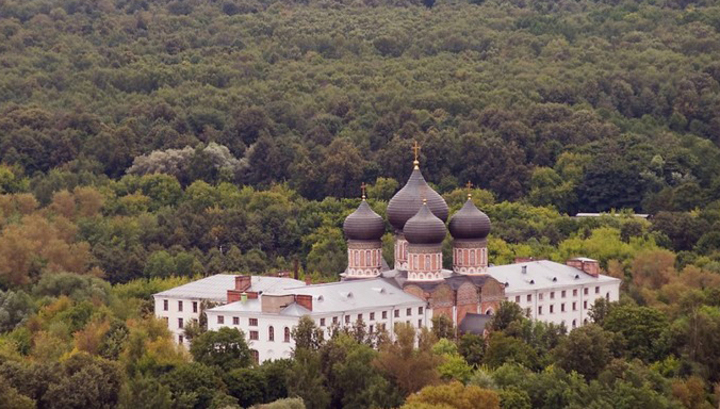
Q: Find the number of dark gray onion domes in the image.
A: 4